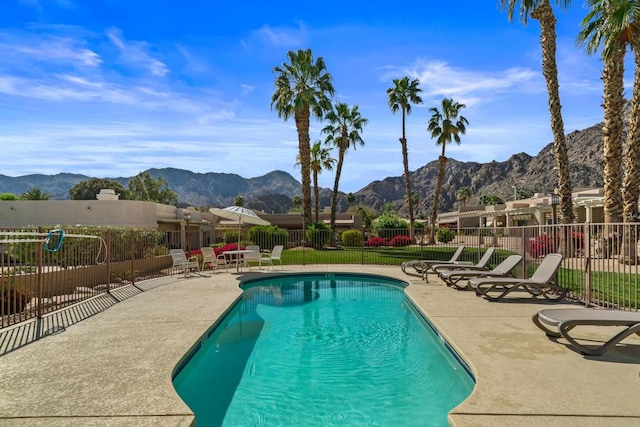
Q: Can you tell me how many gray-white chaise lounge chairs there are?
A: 5